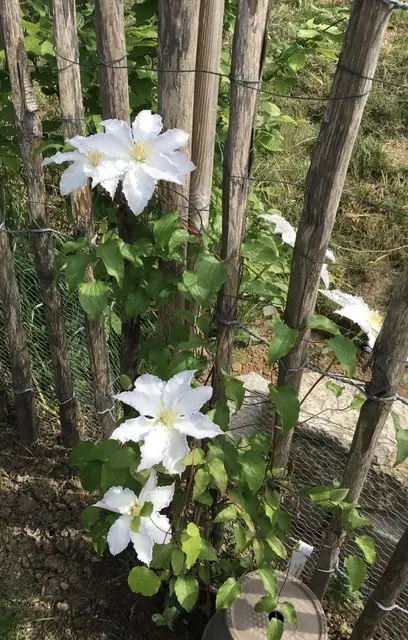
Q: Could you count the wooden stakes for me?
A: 10